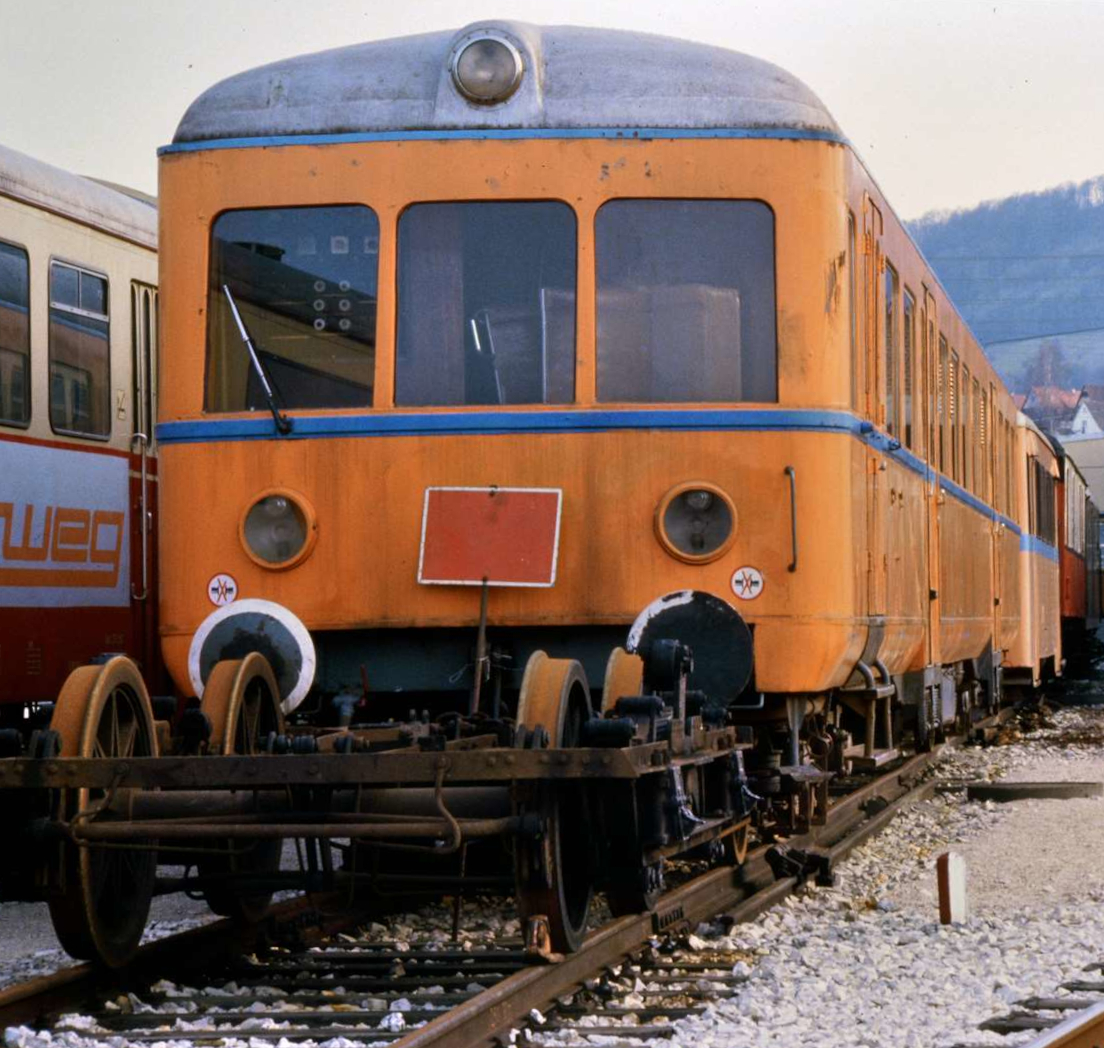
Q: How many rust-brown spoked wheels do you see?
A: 4